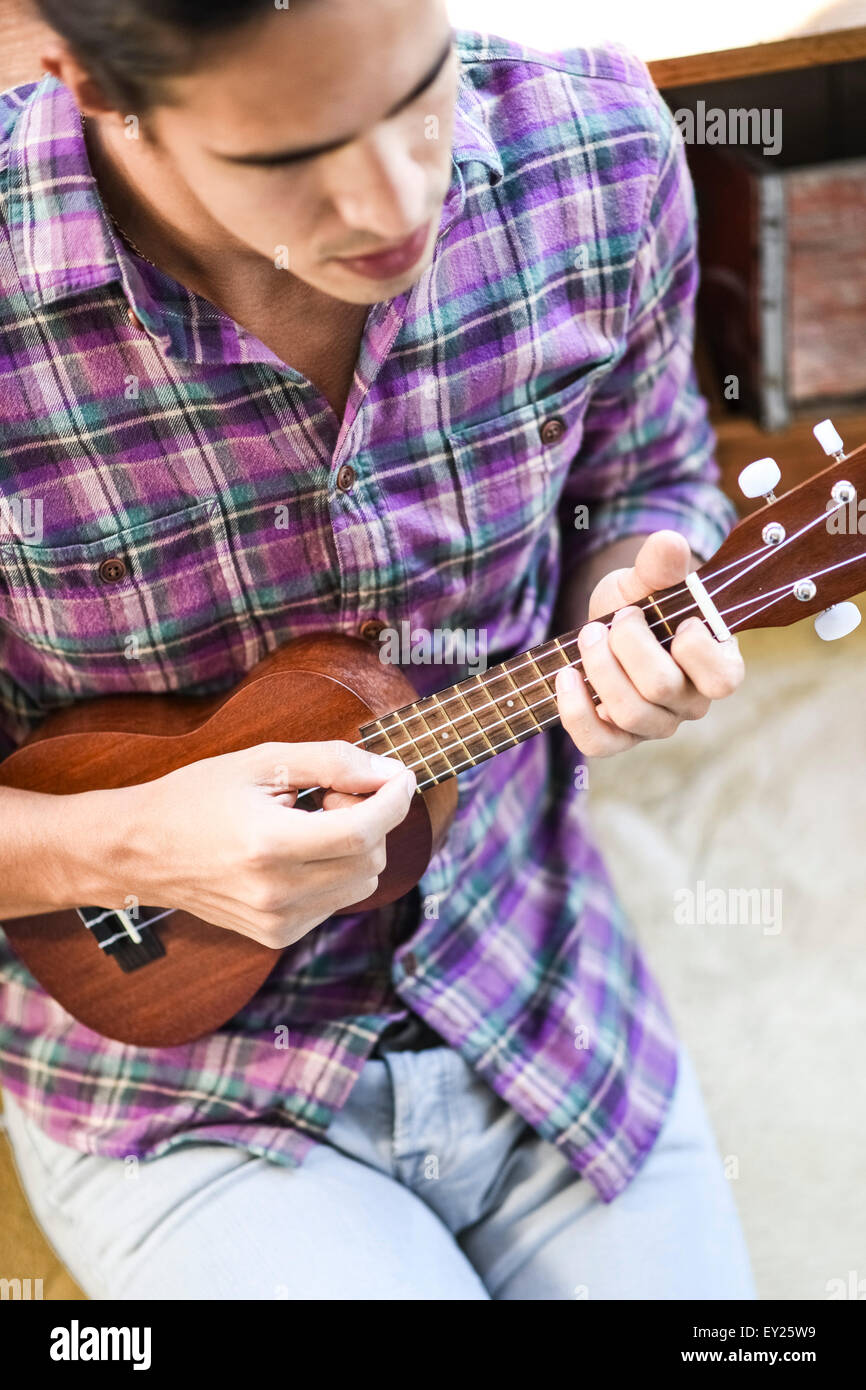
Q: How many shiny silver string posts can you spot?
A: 3